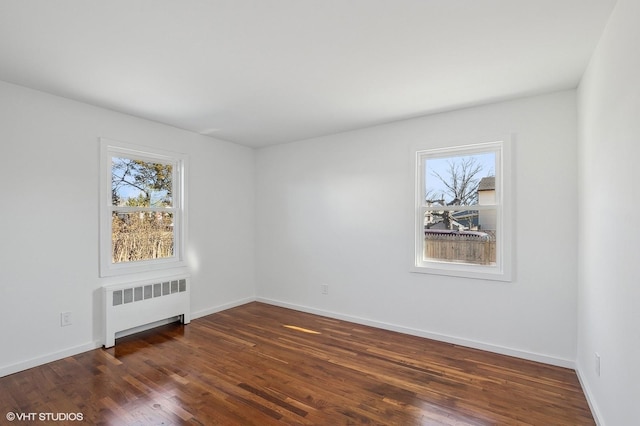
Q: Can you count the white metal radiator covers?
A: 1